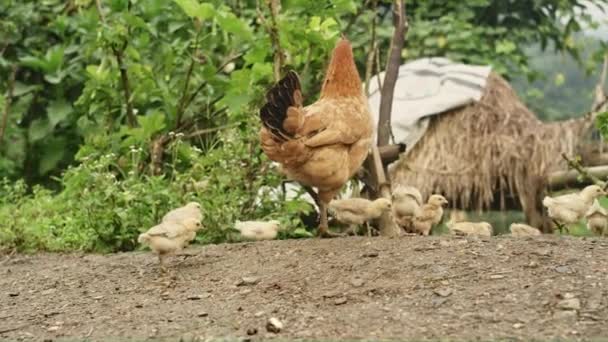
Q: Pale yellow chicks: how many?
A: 10